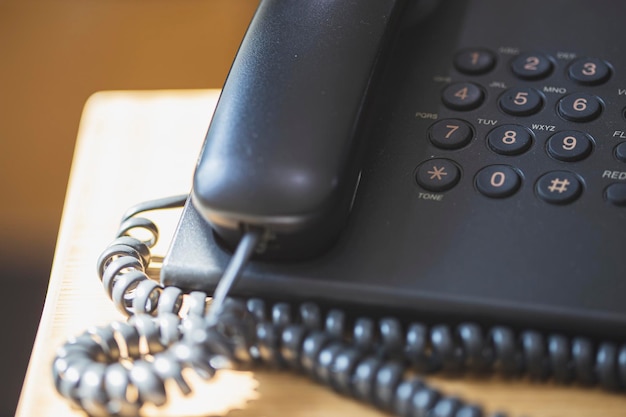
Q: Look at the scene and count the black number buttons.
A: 10